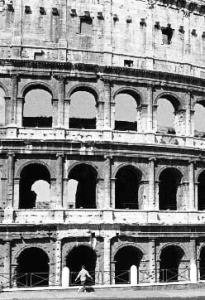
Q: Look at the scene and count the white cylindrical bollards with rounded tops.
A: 3